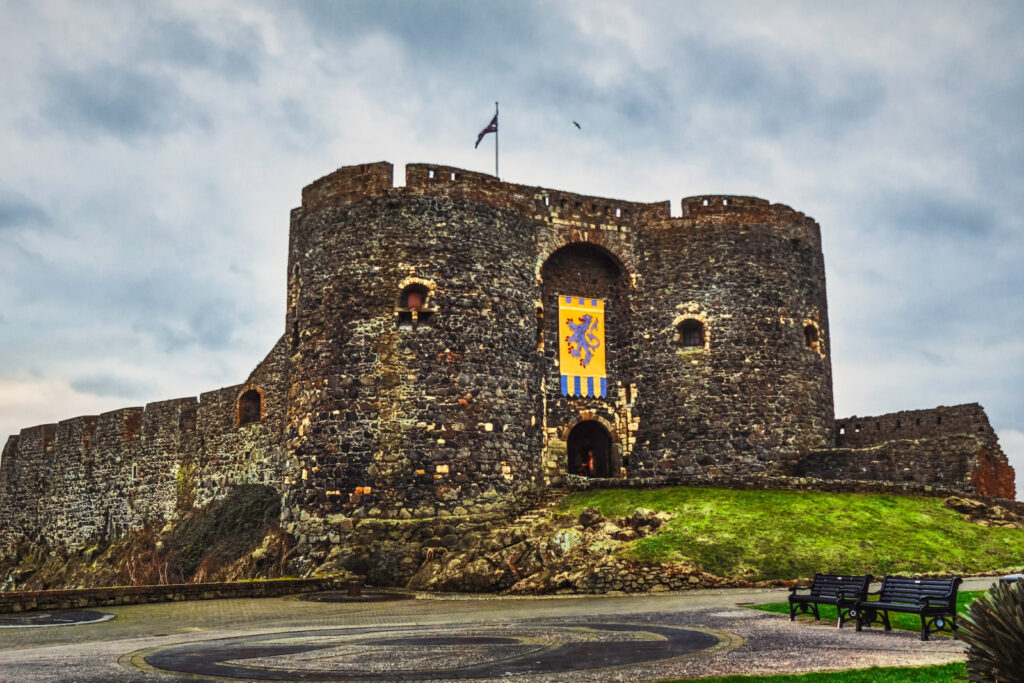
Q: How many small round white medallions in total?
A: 2